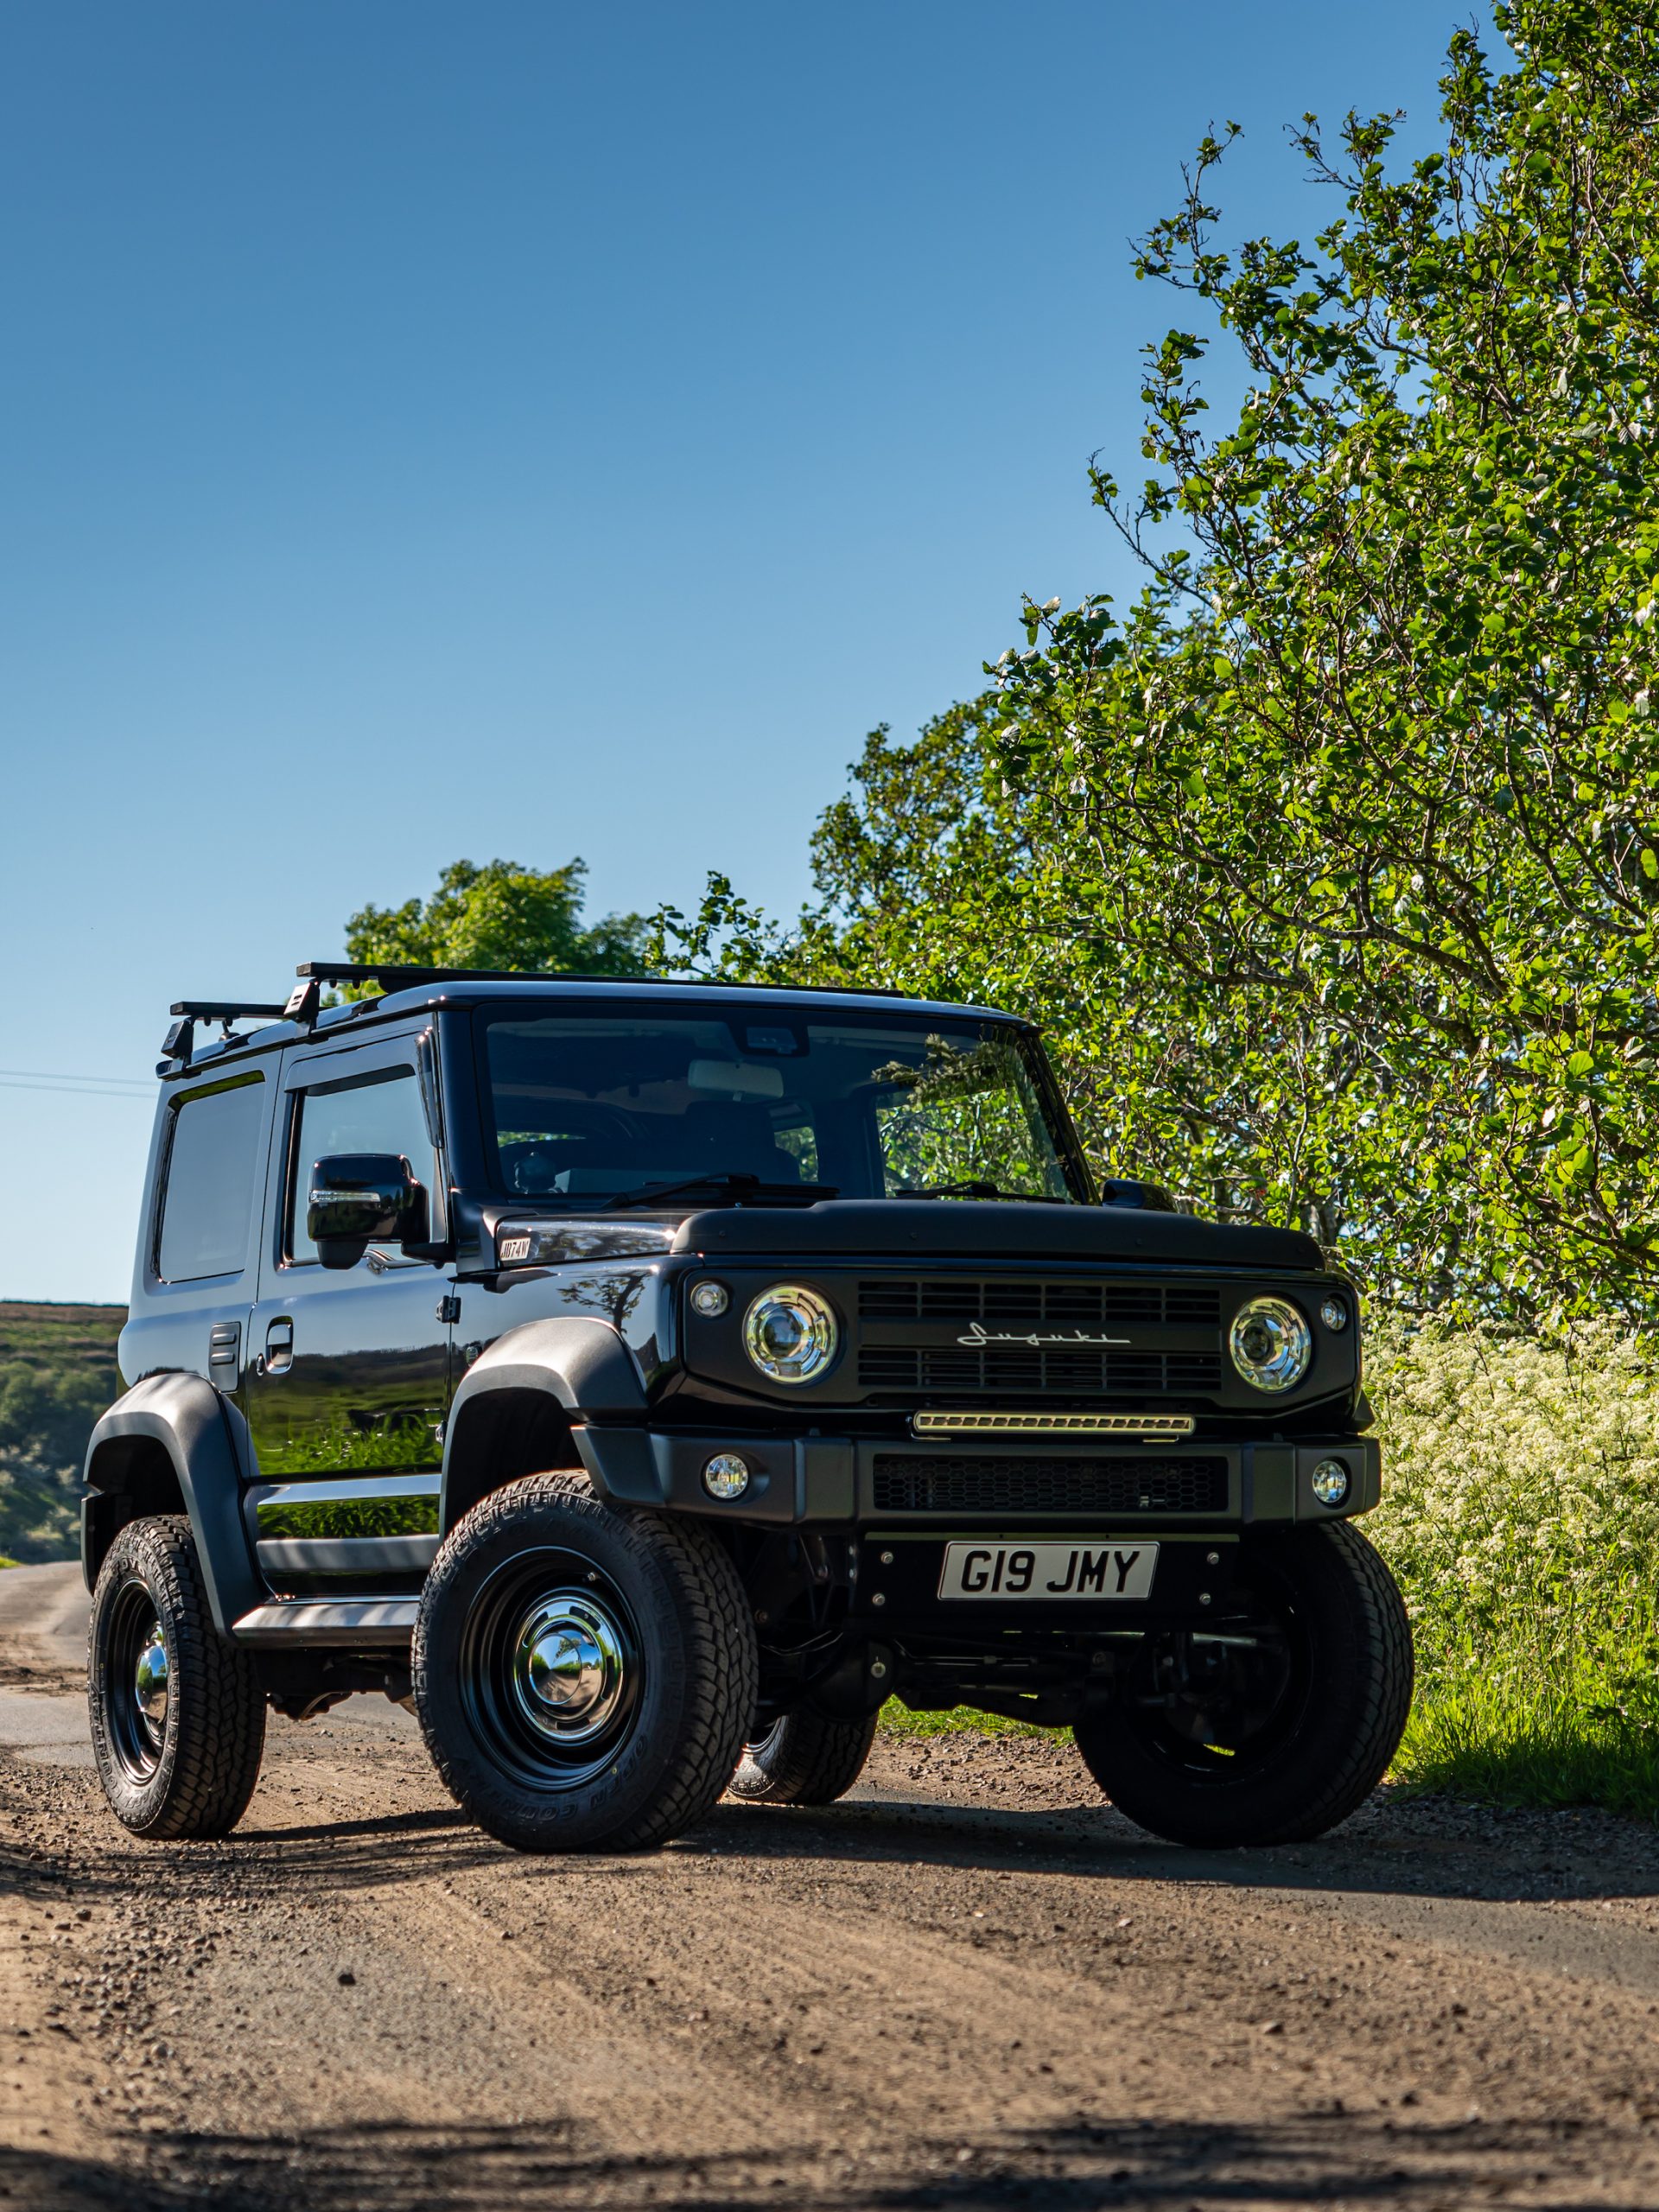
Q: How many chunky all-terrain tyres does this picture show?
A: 4